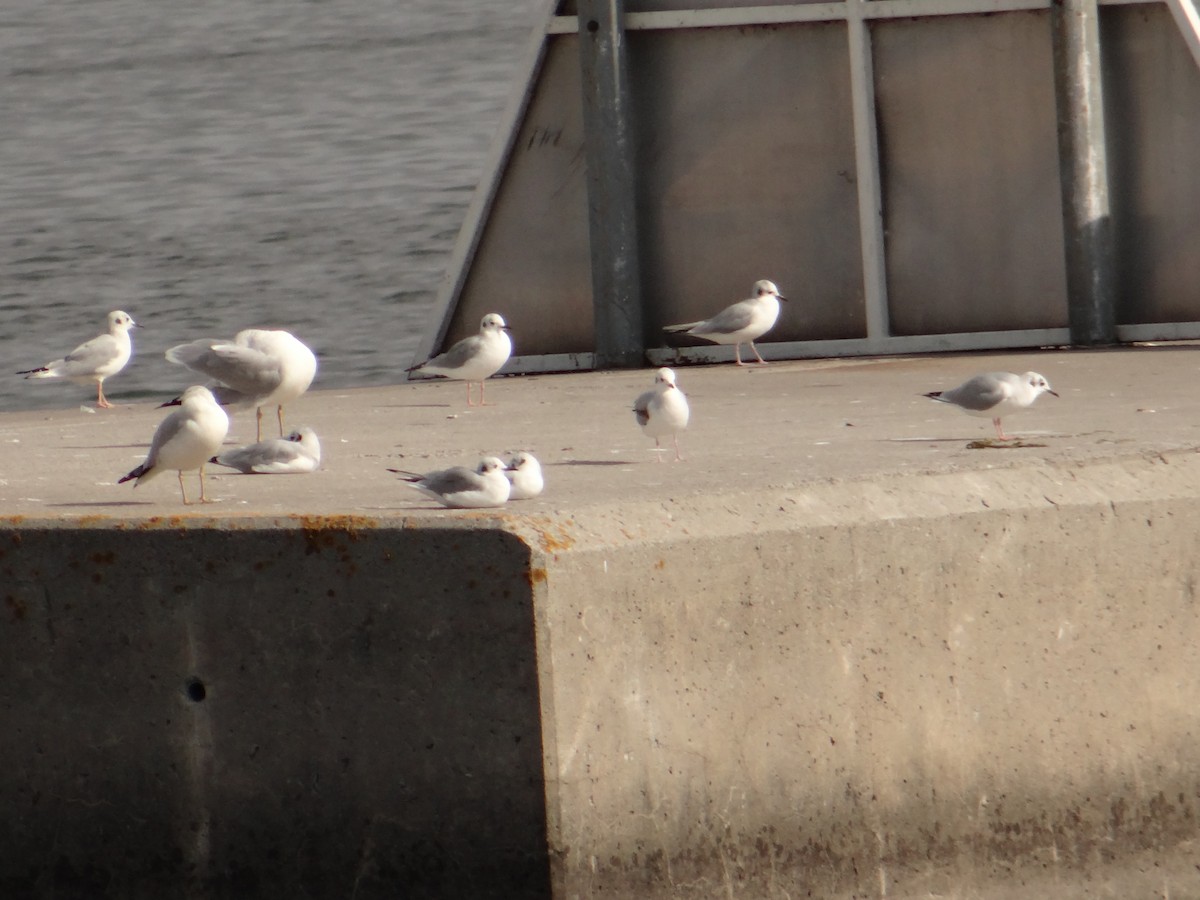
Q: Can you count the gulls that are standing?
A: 7